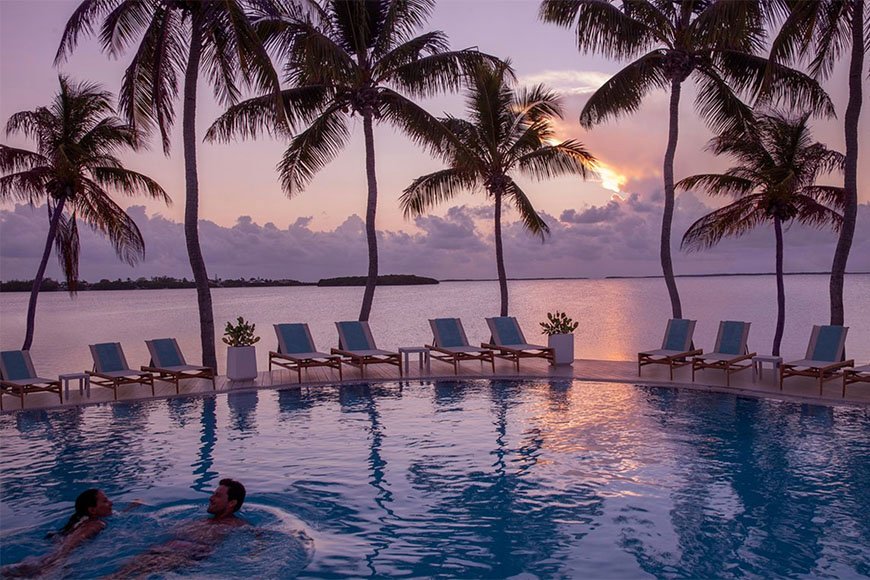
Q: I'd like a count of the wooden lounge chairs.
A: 11